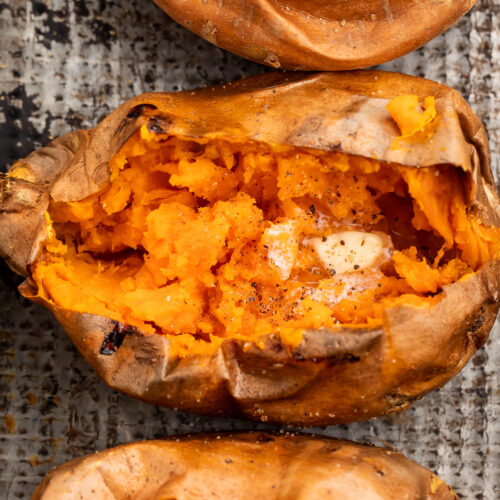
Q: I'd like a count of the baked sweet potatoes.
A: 3